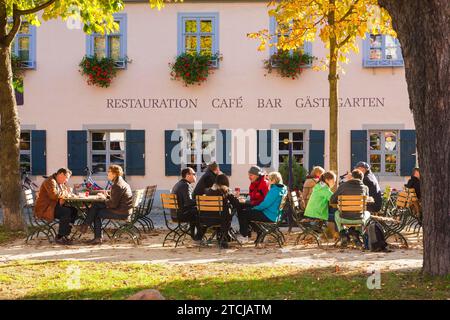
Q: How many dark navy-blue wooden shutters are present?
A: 9